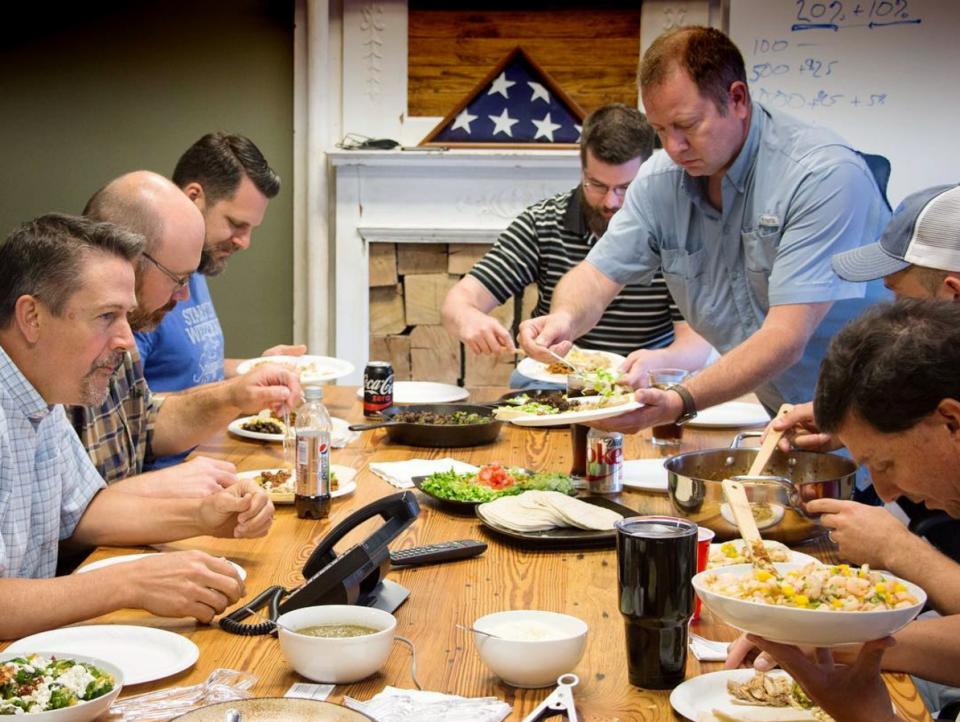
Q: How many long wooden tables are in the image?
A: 1